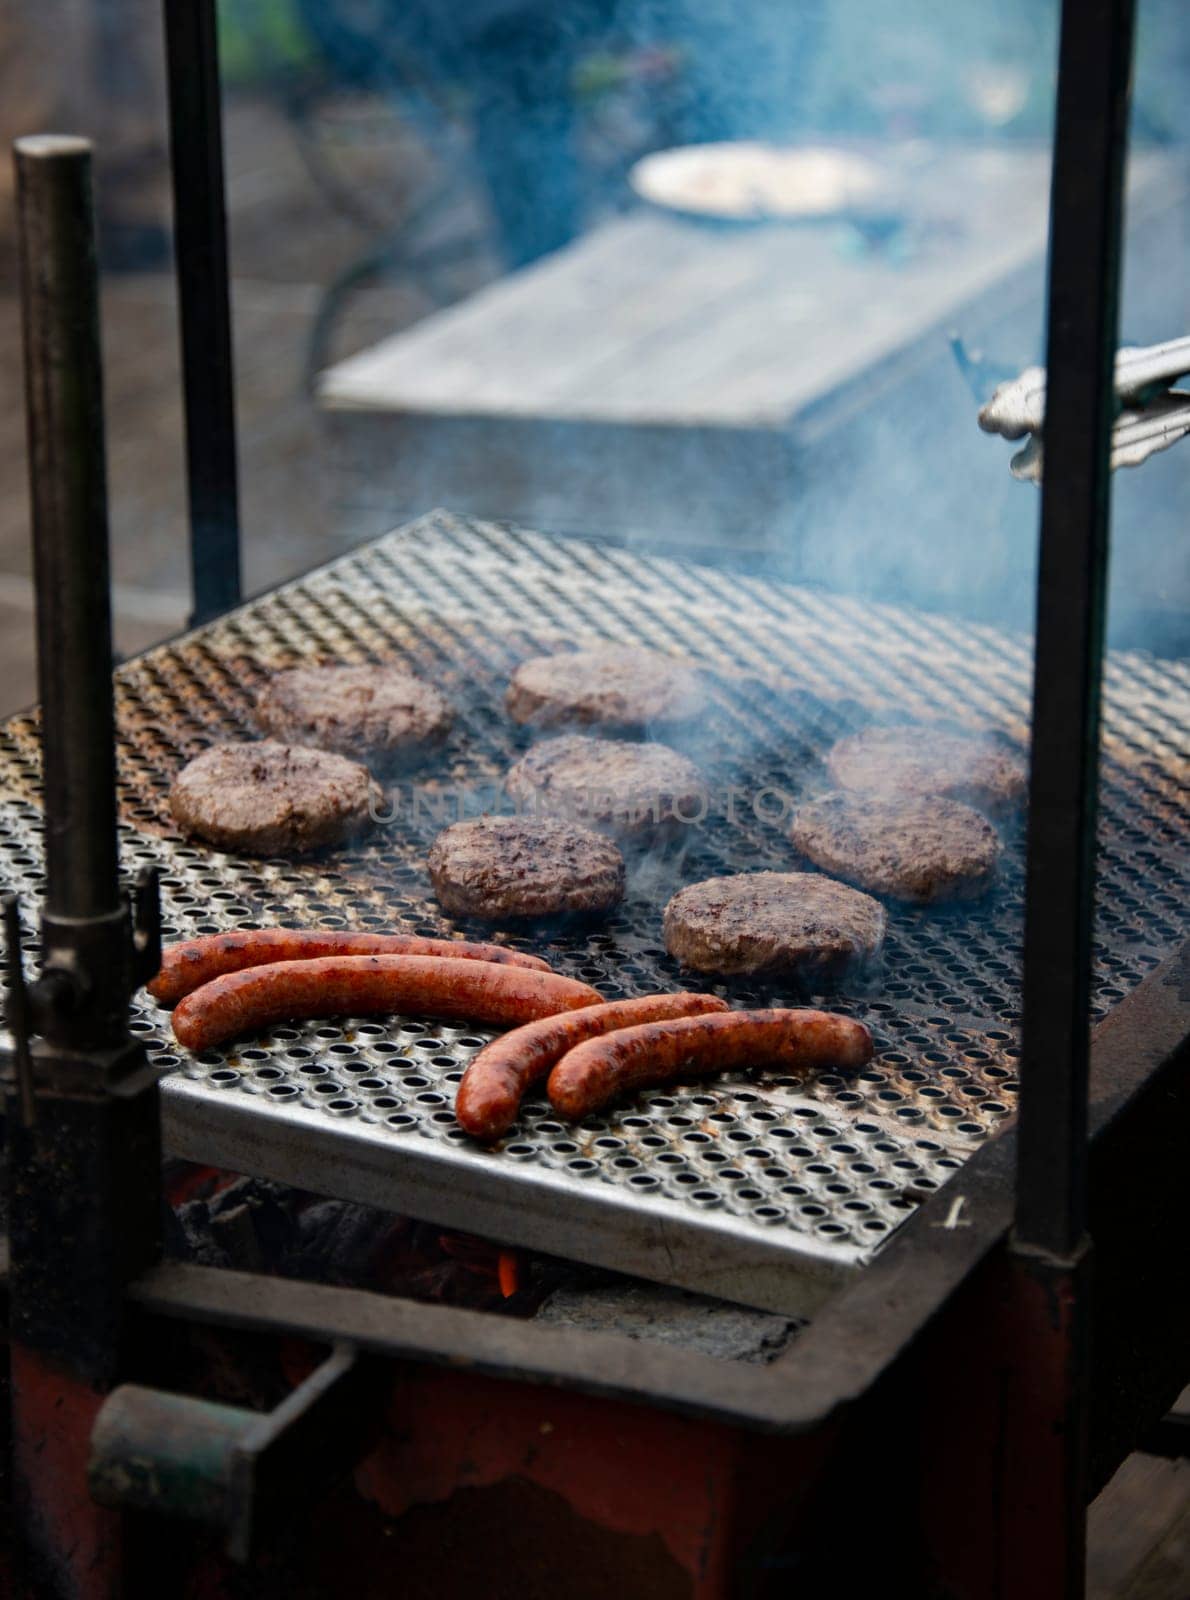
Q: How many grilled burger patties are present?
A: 8